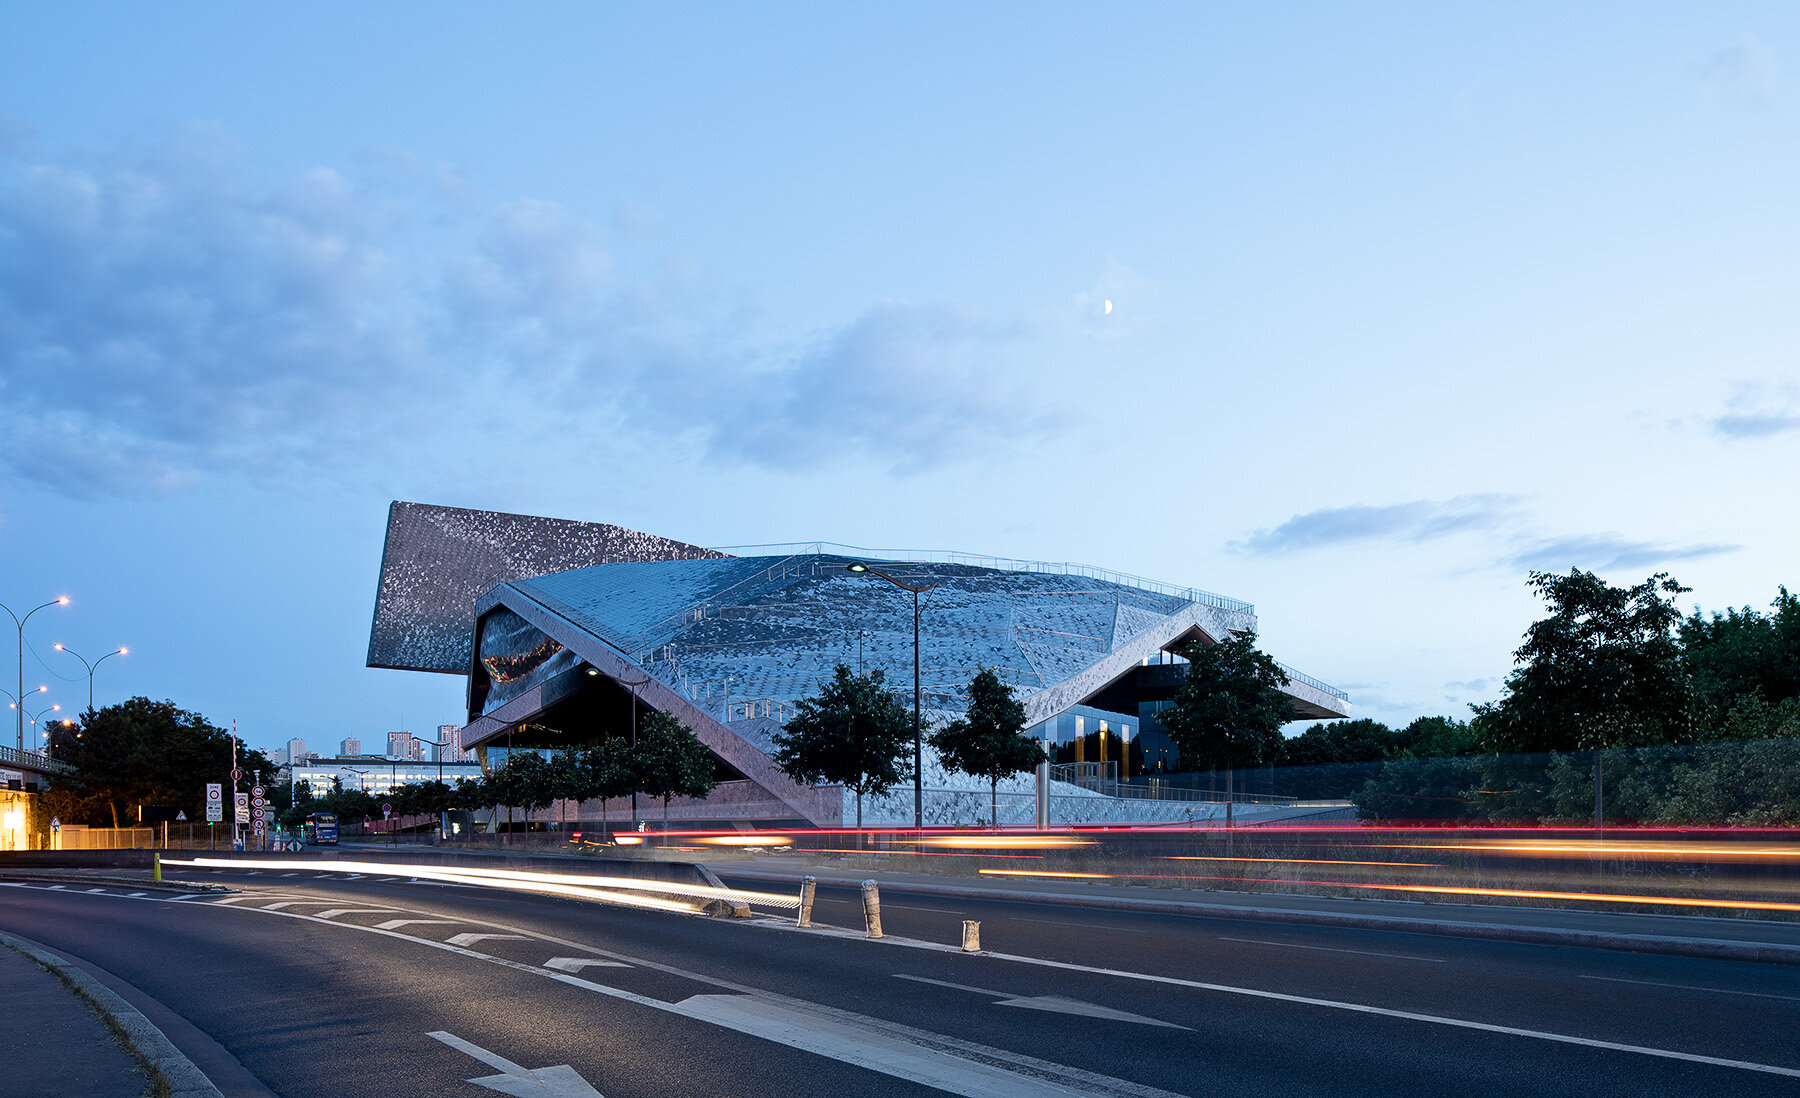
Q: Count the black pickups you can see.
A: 0